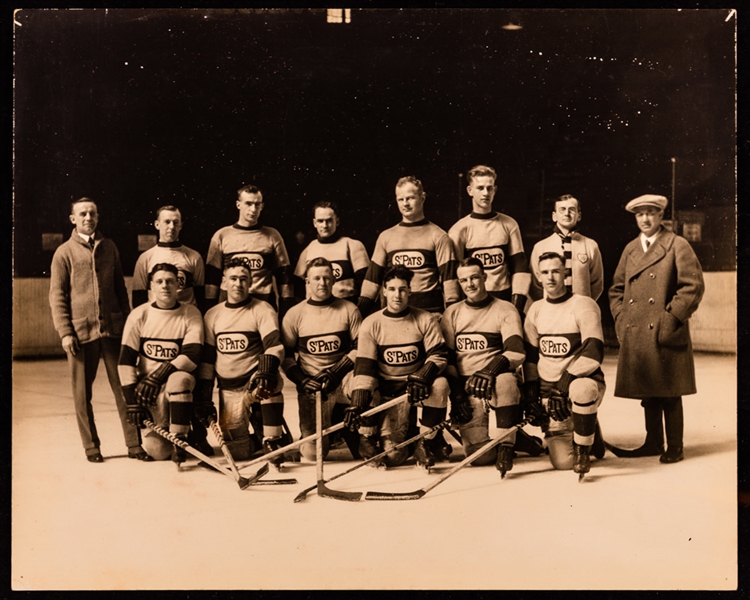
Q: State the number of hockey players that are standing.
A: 5